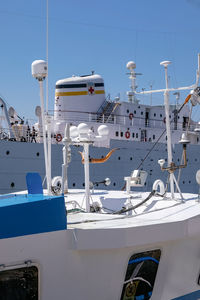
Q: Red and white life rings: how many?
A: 4